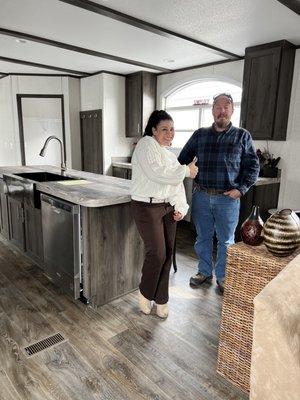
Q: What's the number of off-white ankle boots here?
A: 2